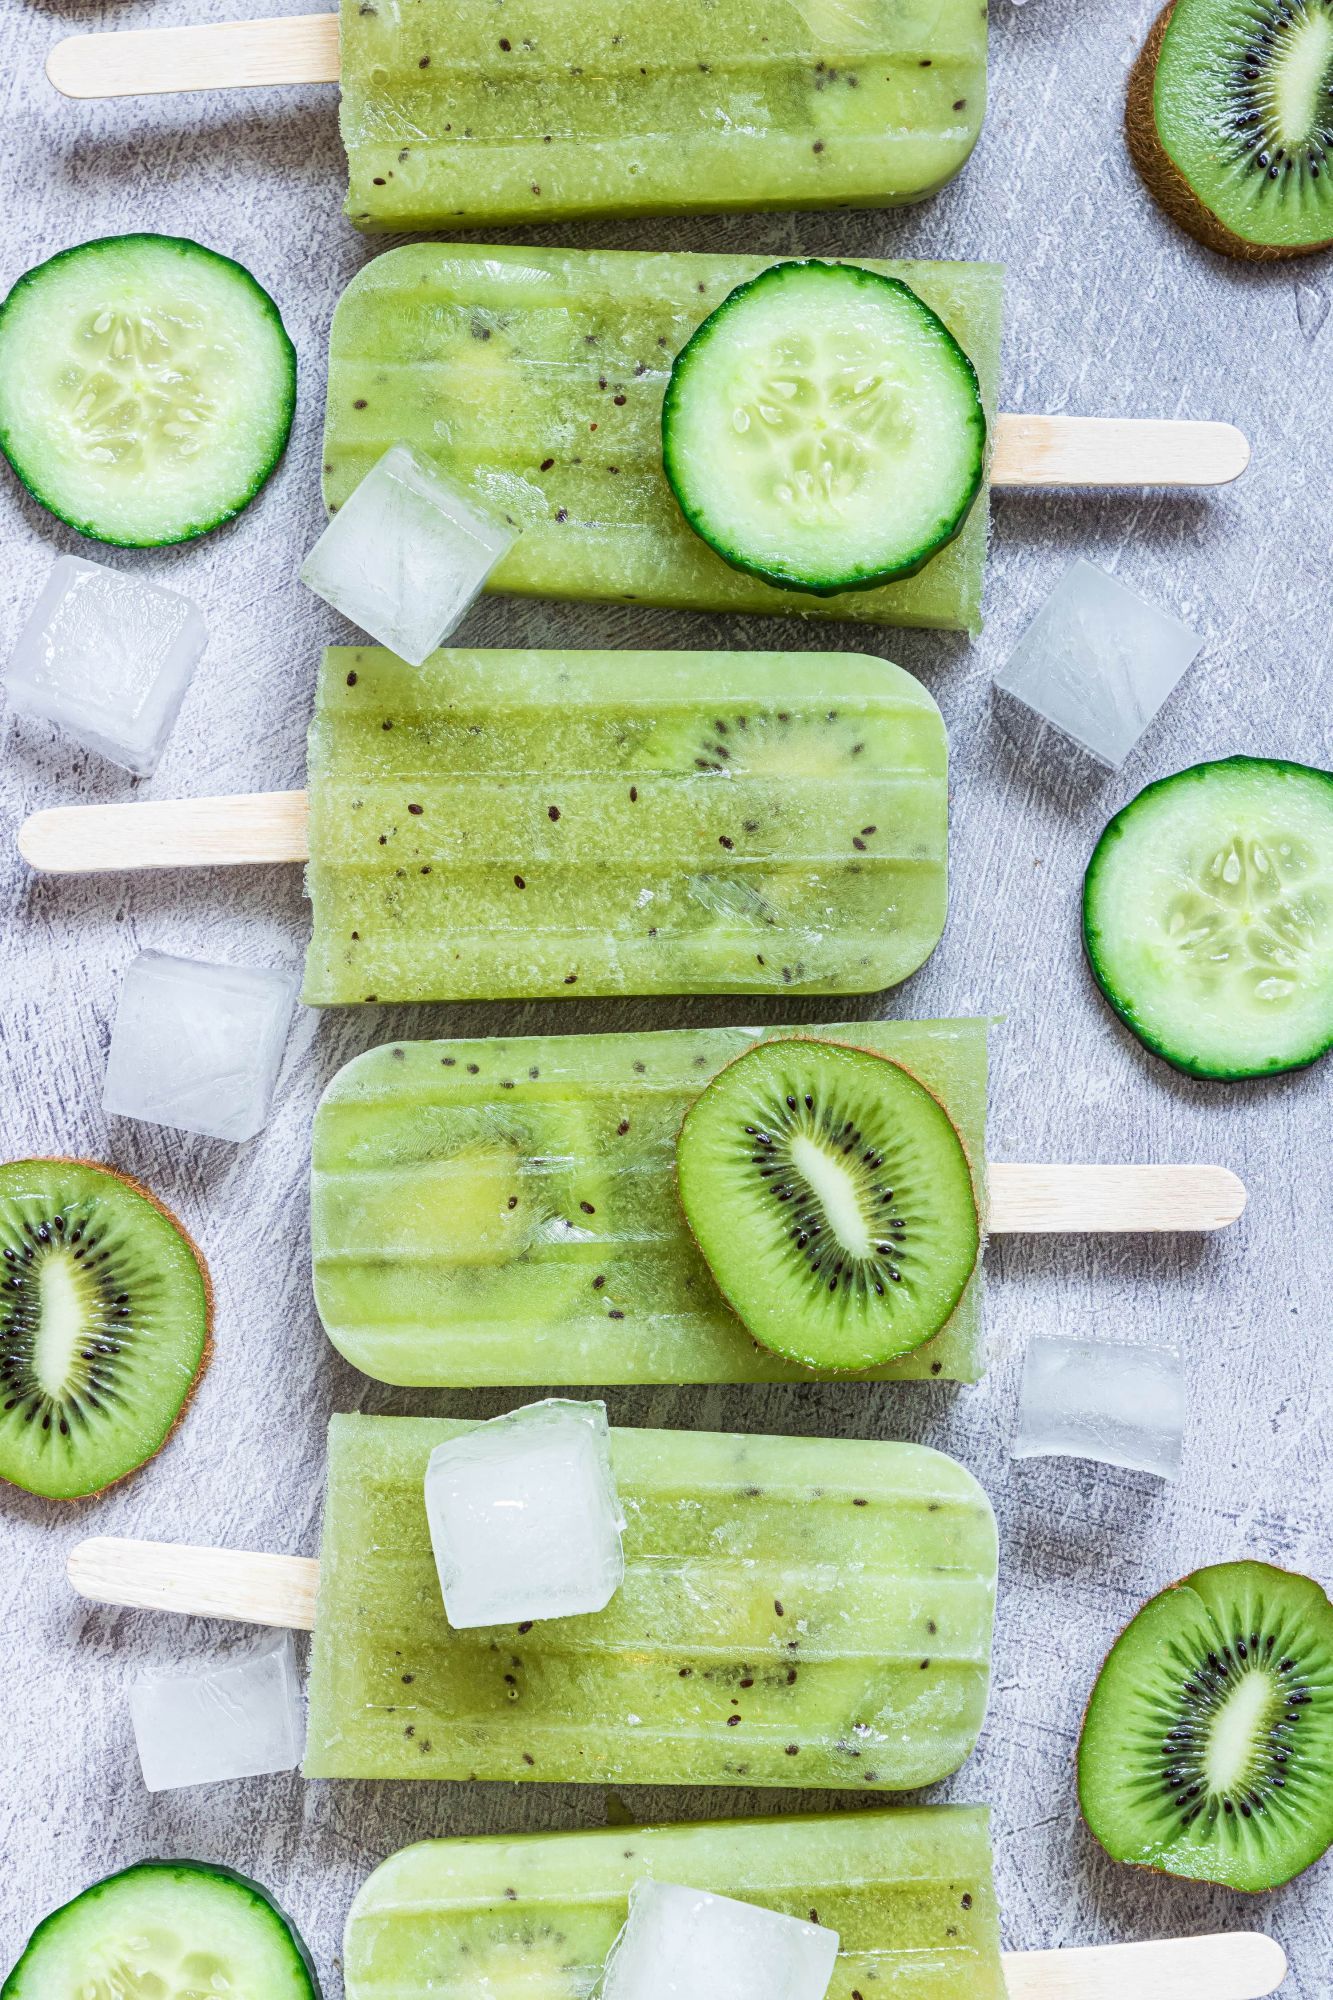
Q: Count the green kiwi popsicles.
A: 6